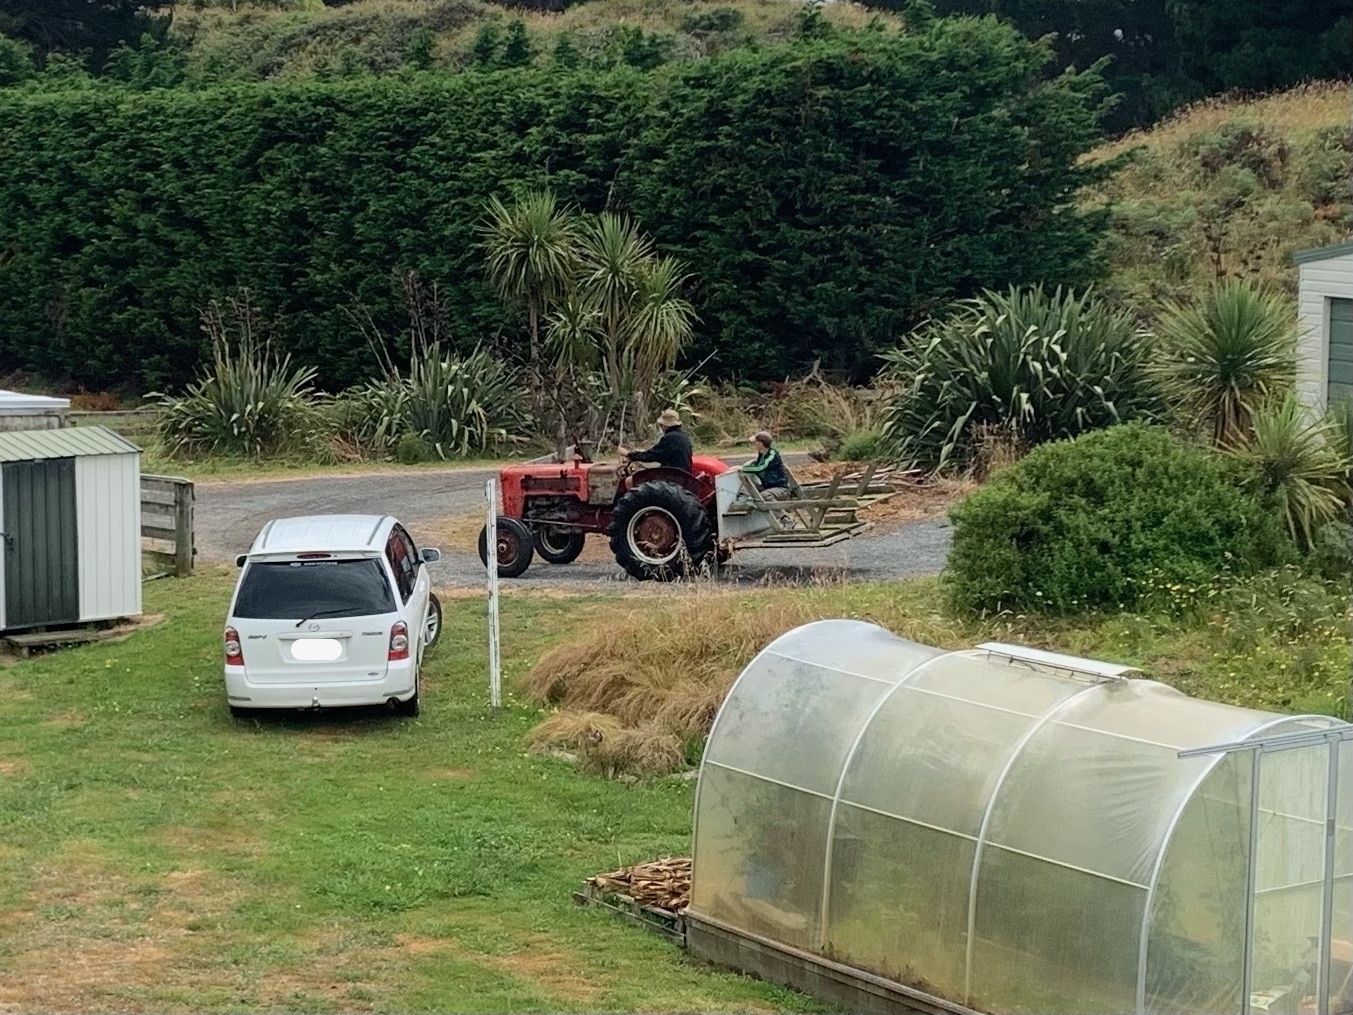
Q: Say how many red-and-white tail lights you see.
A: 2